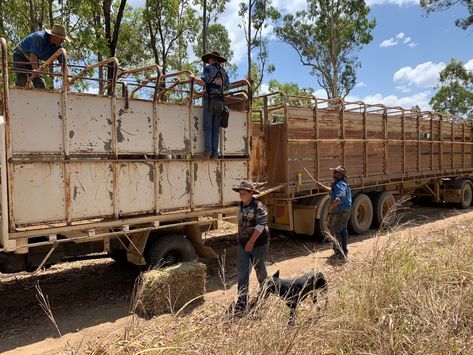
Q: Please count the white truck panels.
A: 12